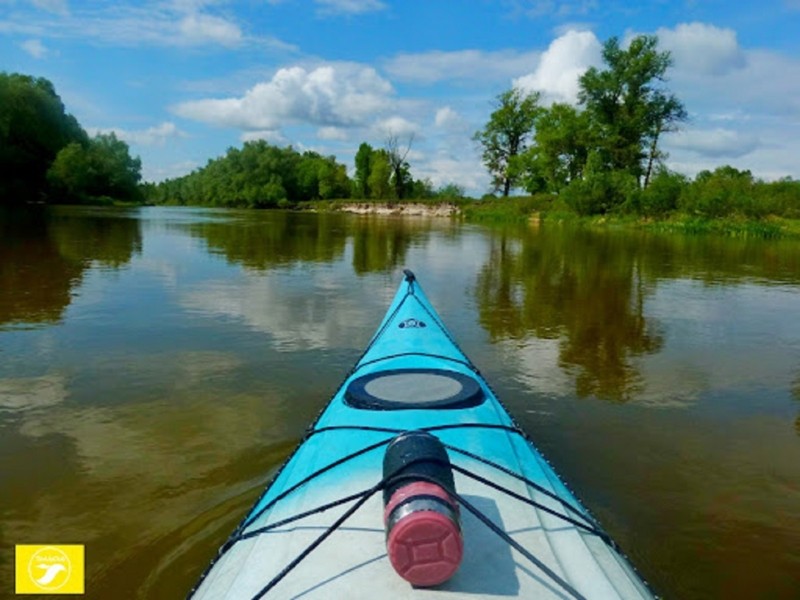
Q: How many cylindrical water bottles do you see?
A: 1